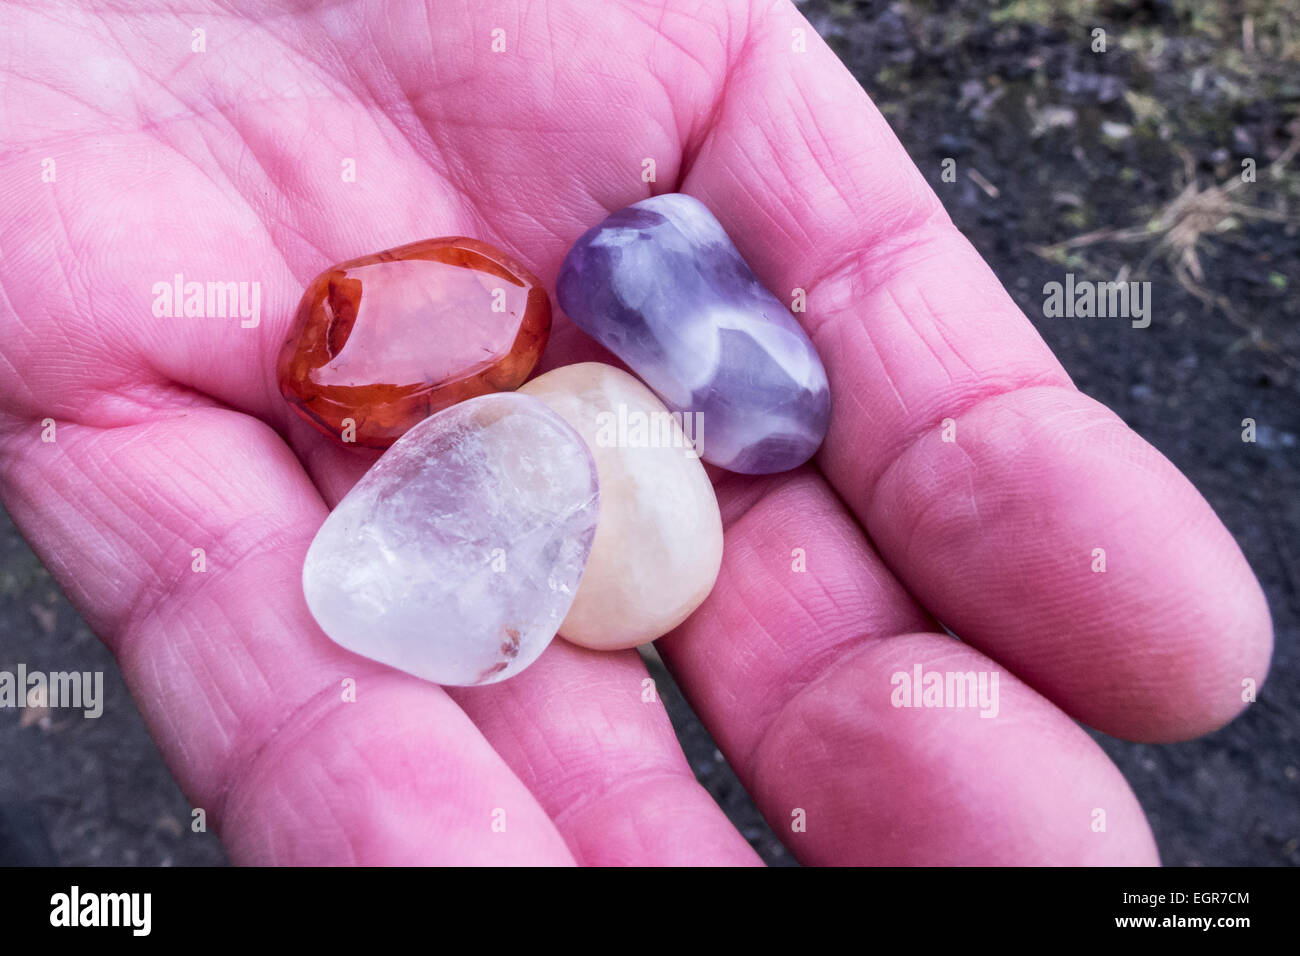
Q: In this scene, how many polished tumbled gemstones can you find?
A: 4